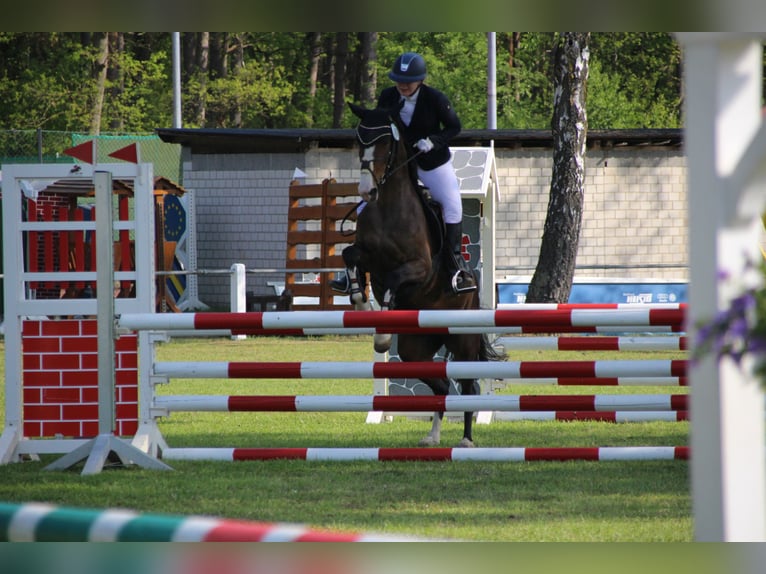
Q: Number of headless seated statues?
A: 0